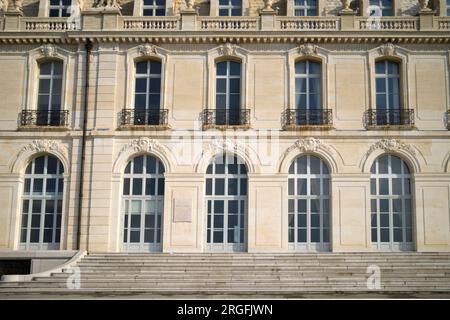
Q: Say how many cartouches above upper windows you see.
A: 5